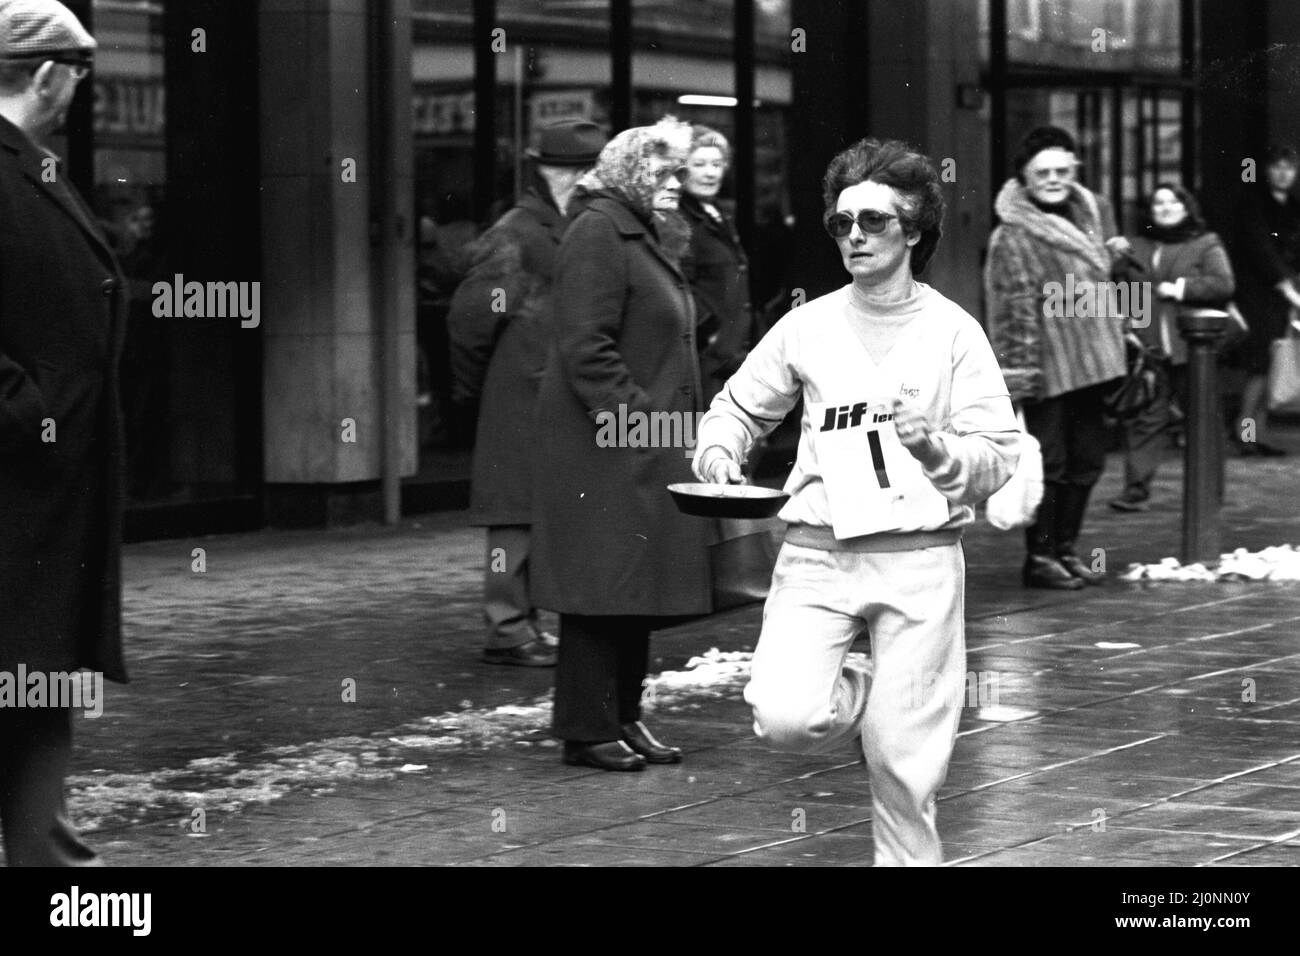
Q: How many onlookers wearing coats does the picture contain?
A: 7